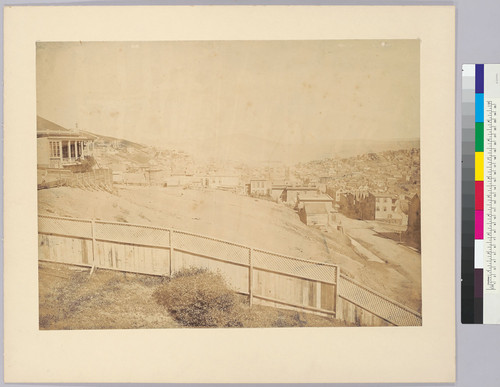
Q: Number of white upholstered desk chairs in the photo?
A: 0